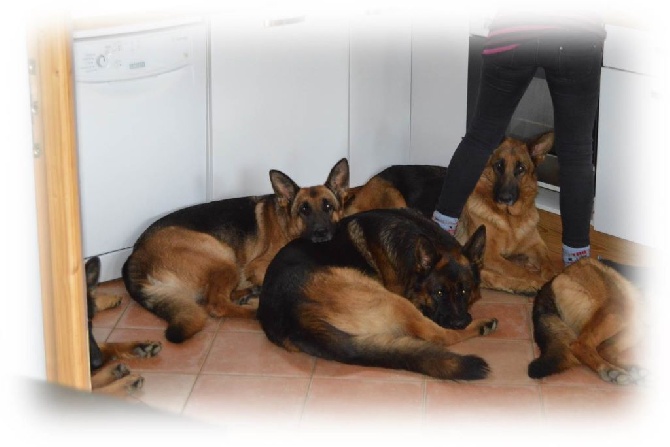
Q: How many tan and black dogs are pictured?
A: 5